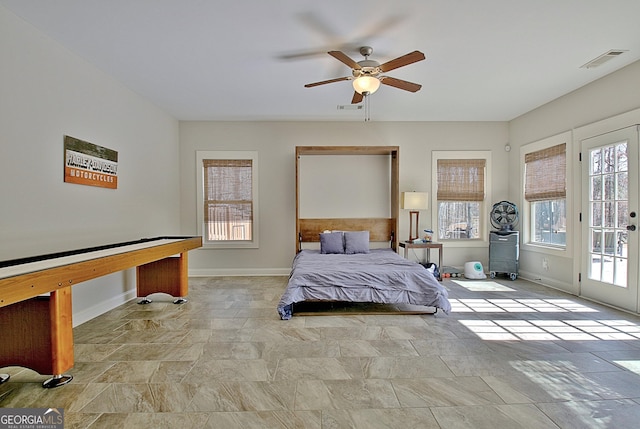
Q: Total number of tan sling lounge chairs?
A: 0